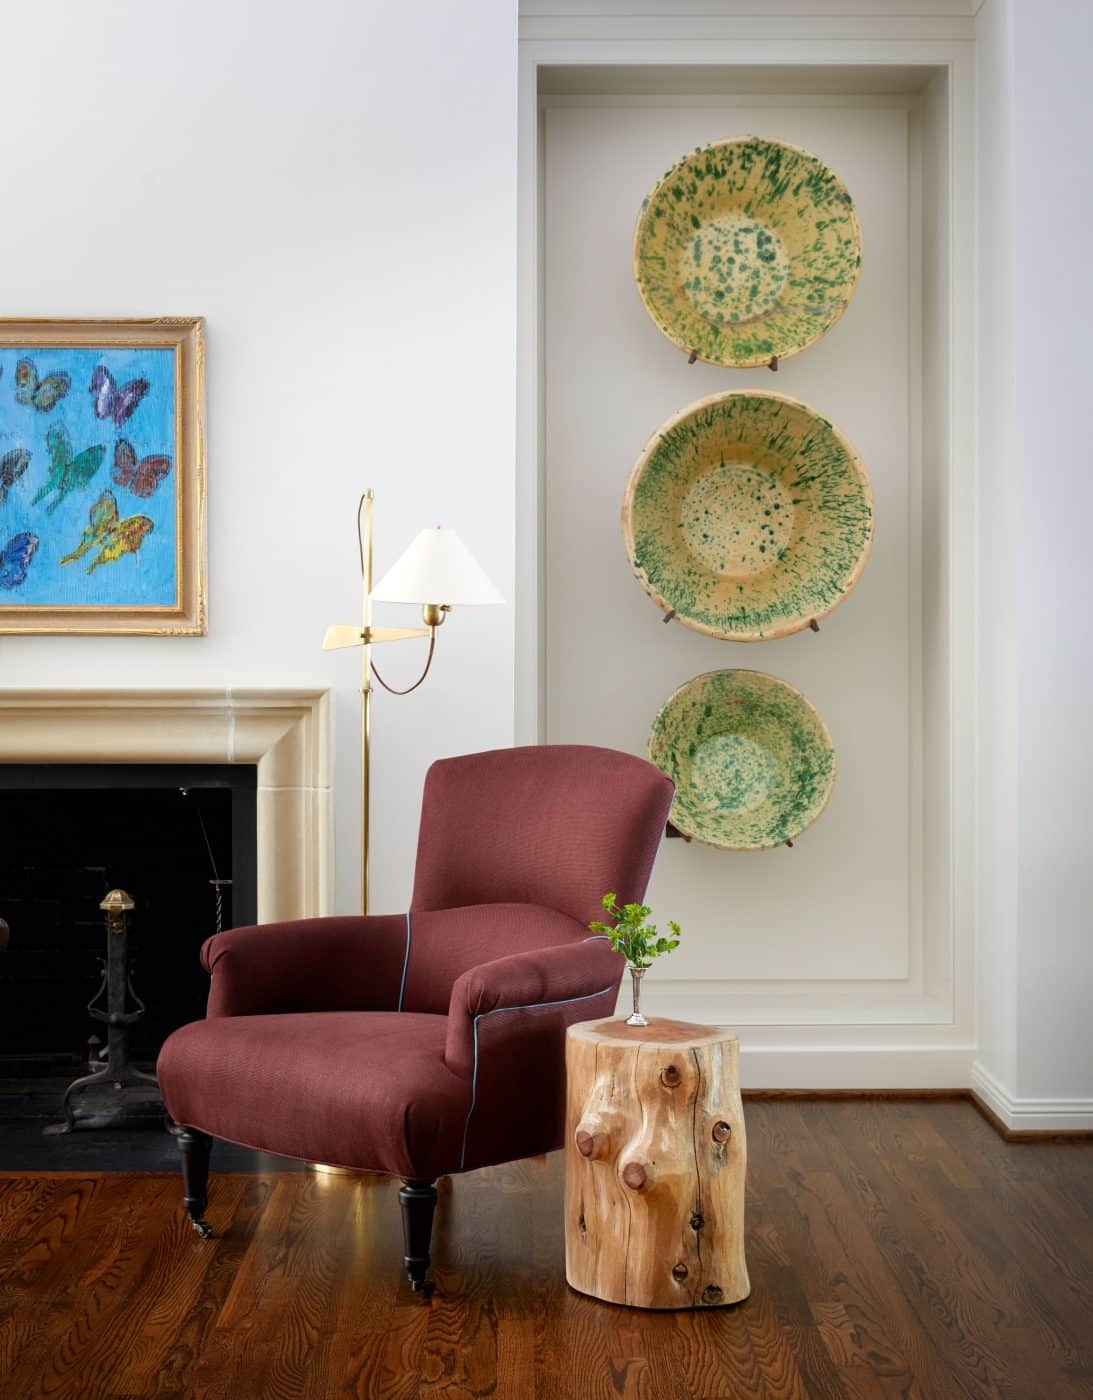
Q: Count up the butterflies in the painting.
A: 7